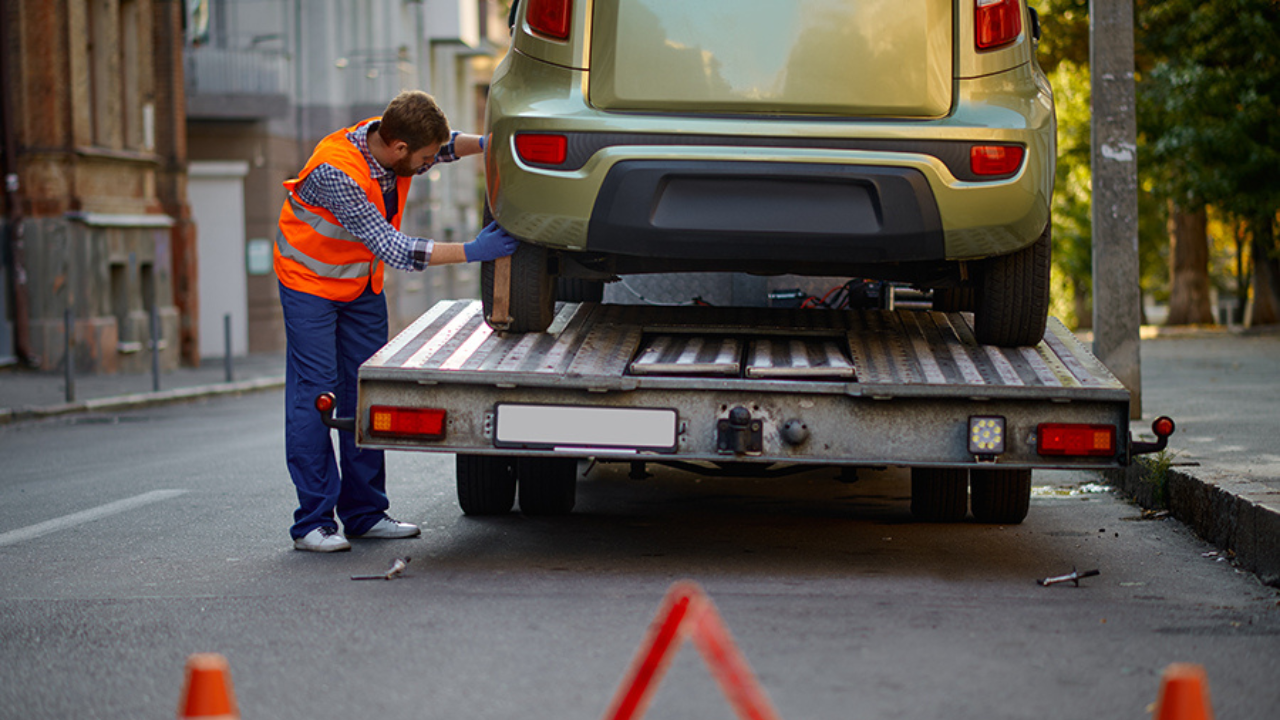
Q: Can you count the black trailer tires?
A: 4